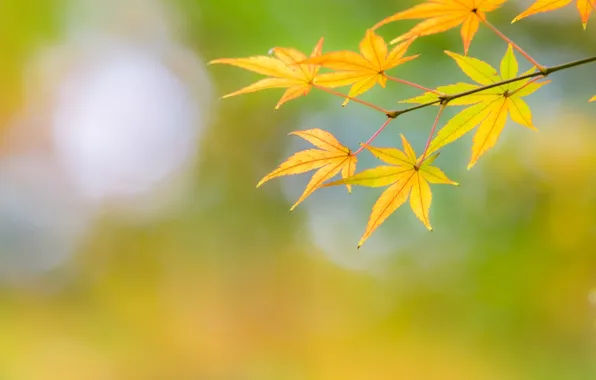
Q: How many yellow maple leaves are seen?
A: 7